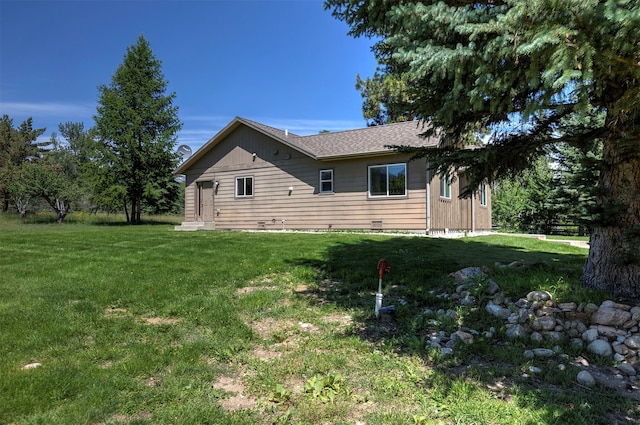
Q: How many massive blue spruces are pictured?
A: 1